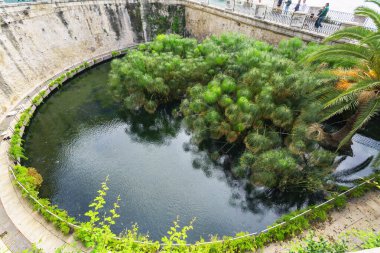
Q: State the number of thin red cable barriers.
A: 0